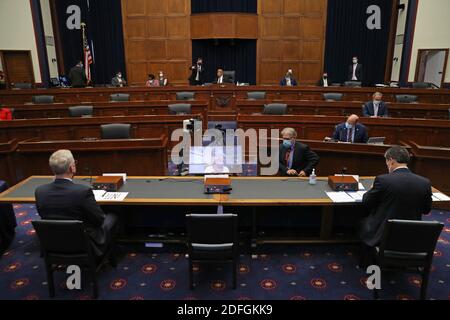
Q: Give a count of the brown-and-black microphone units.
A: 3